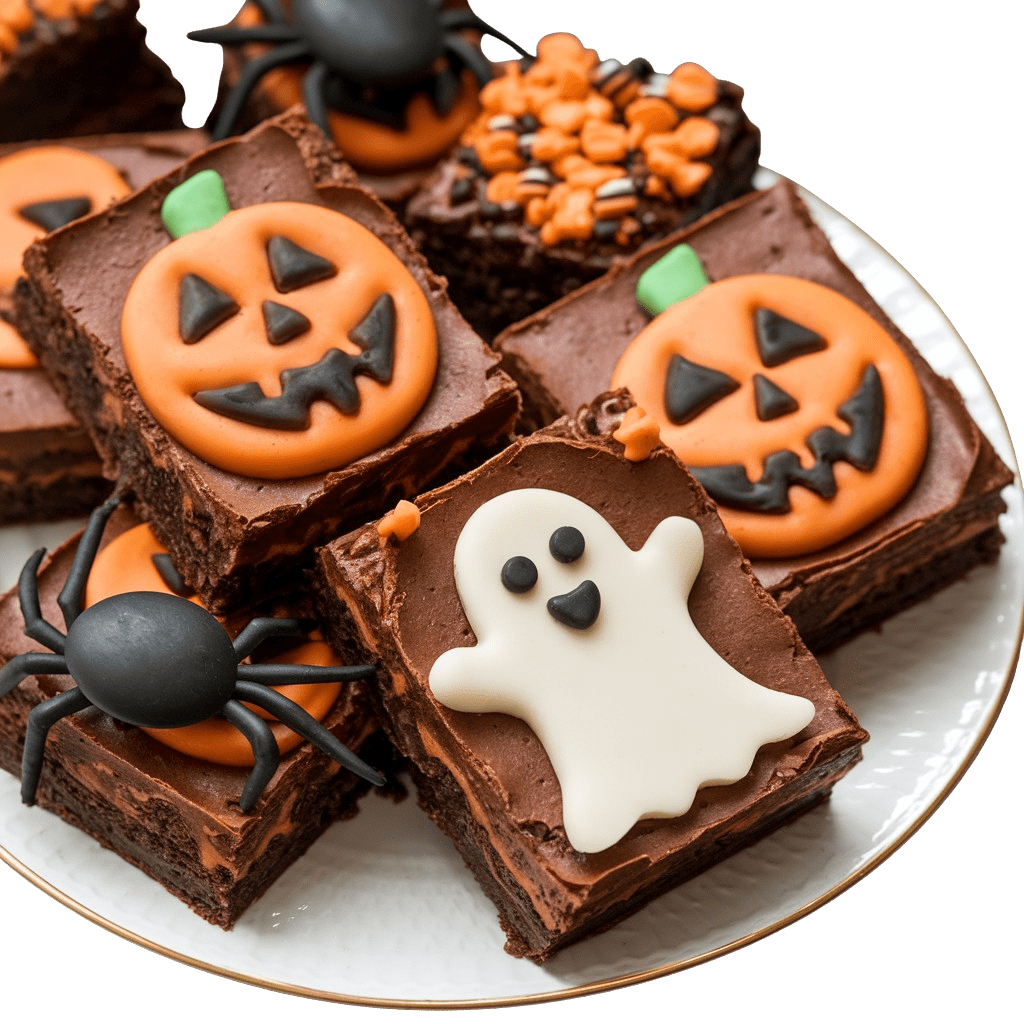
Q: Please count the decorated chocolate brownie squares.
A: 8